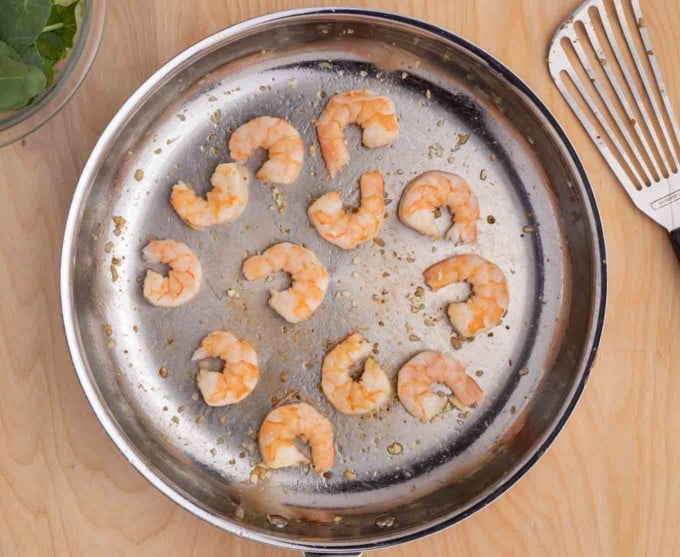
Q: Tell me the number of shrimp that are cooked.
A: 12